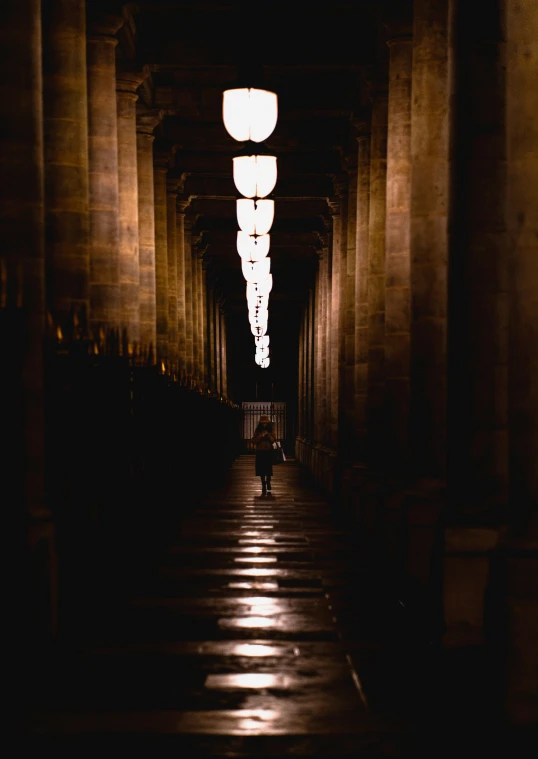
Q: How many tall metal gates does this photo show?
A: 1